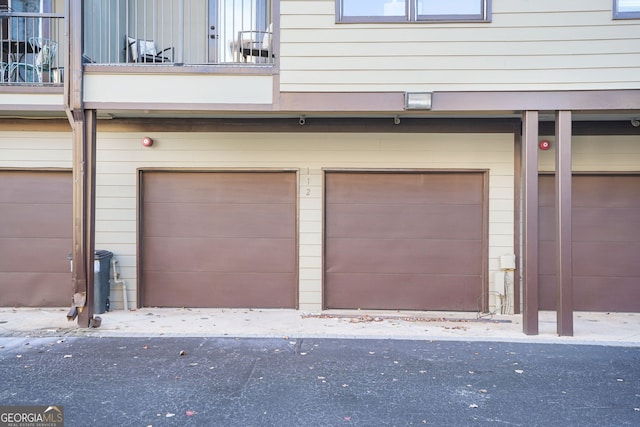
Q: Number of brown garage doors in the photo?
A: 4